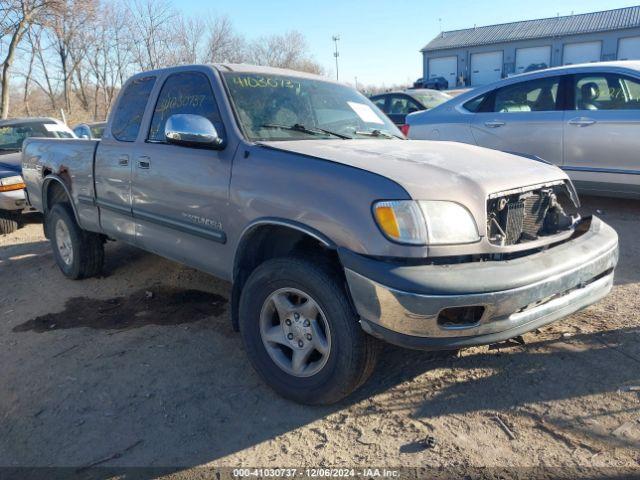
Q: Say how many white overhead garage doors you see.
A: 5